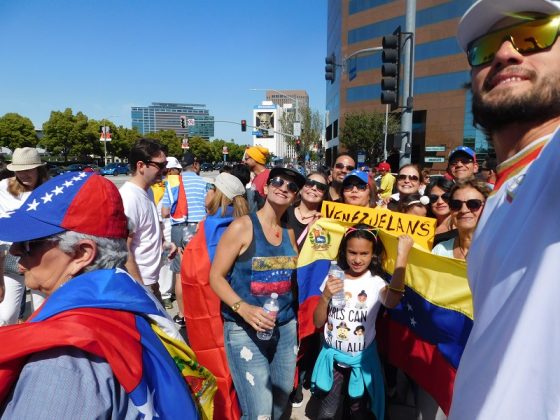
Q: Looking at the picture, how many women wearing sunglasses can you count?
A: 6